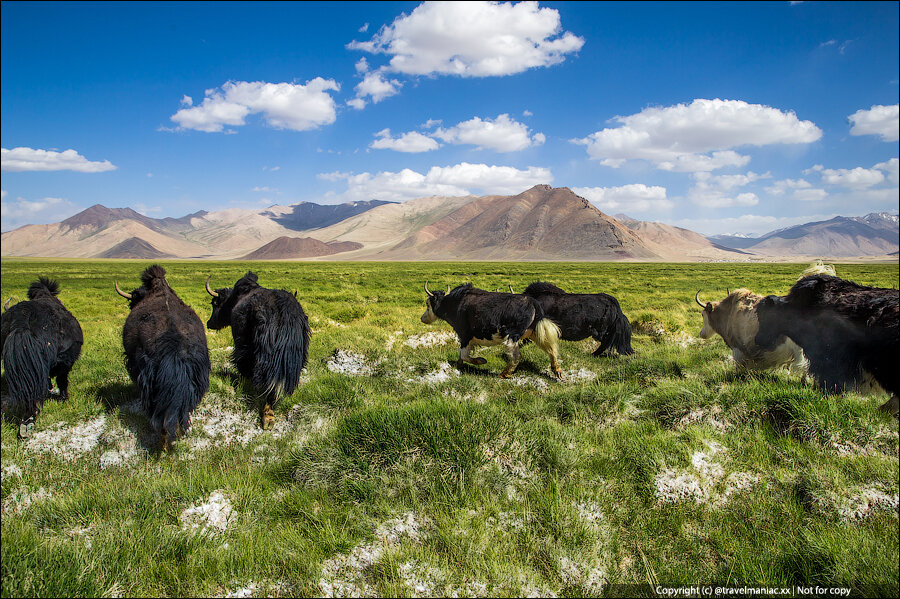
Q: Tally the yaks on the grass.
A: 7